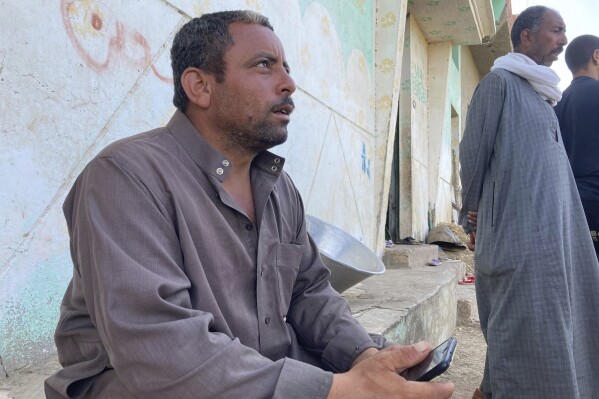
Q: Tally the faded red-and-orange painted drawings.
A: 1